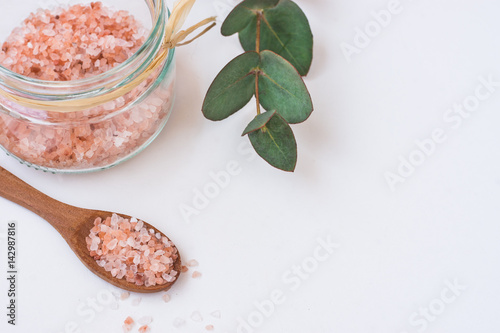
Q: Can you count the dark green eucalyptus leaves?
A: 6